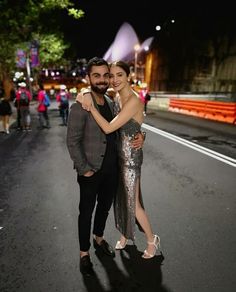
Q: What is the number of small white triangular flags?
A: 0